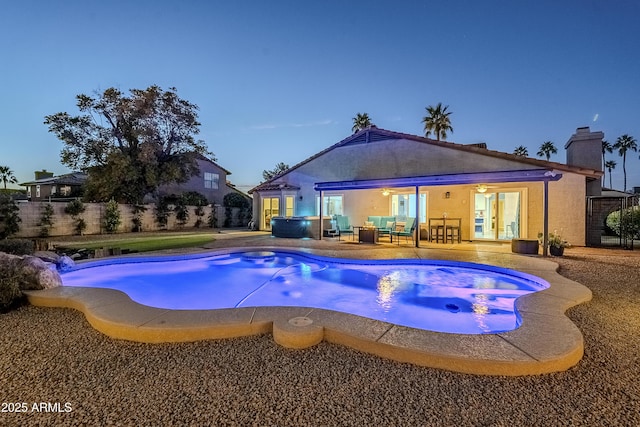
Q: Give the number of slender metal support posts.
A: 3